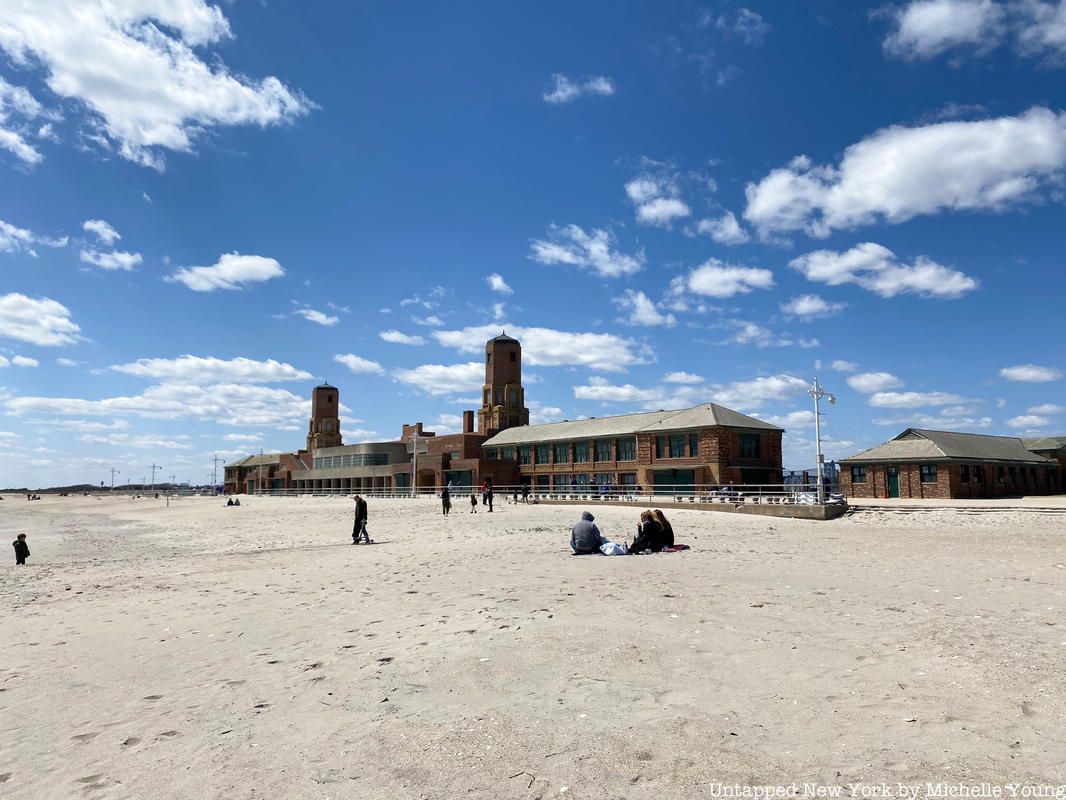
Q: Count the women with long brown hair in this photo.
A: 2